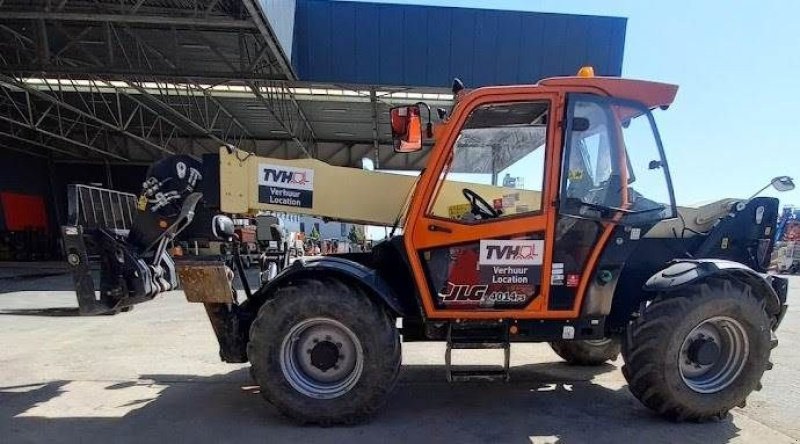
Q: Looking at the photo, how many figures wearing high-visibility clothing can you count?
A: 0